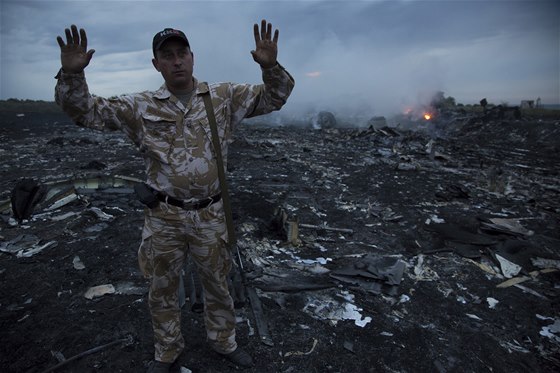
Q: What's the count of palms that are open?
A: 2